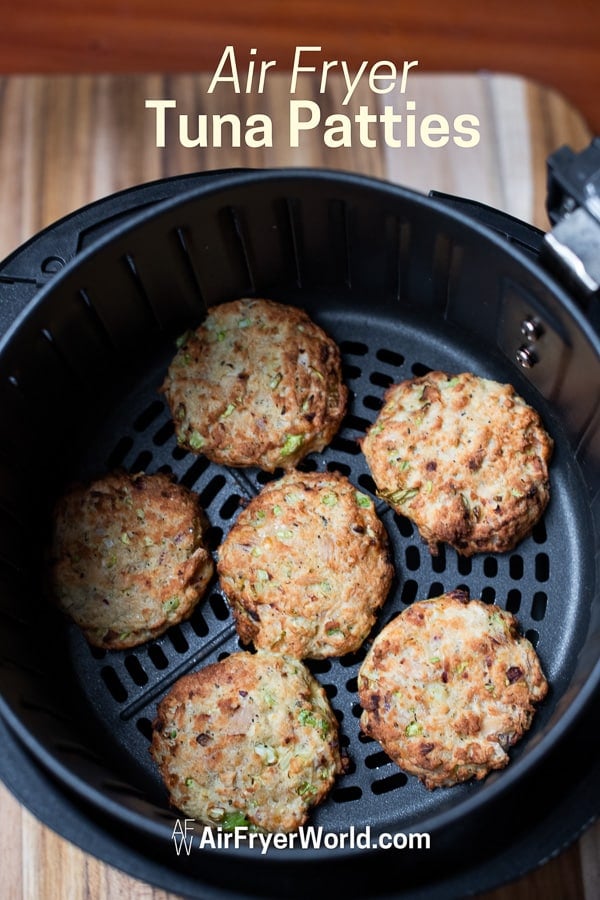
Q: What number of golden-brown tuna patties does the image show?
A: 6